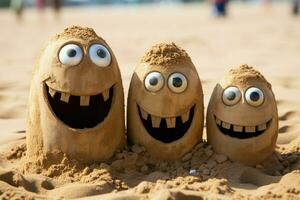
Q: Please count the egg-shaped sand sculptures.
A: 3